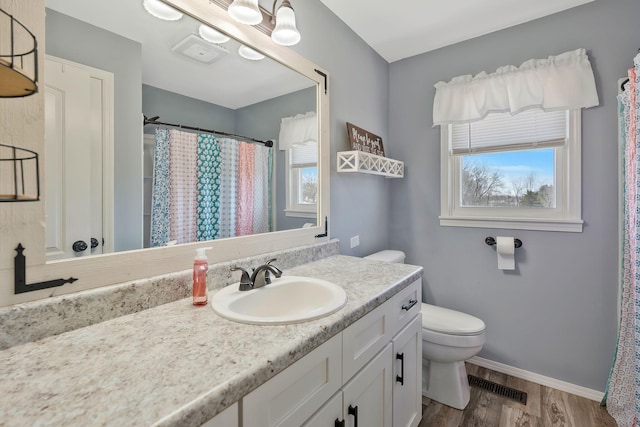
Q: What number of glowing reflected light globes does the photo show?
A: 3